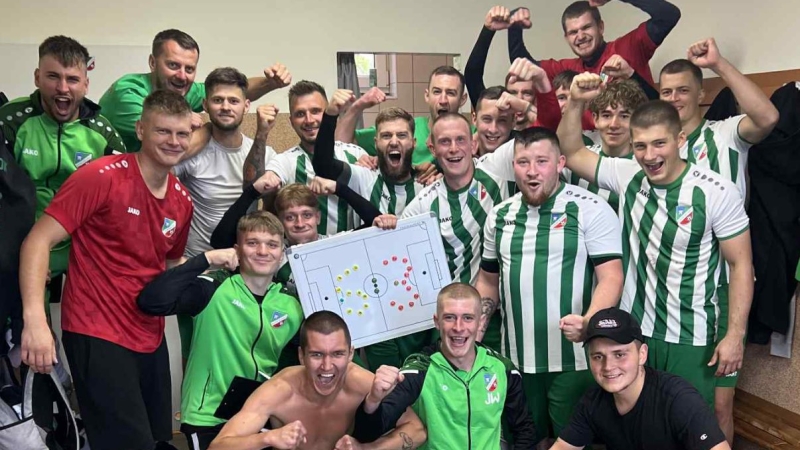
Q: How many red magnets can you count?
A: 11